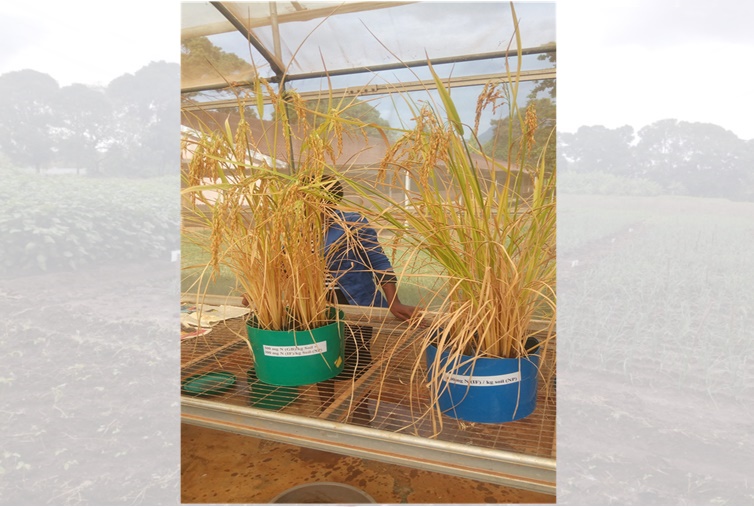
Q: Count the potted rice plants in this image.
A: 2